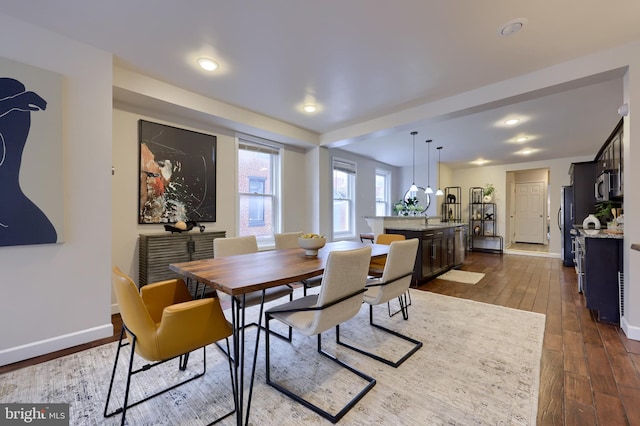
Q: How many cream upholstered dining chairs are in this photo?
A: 4